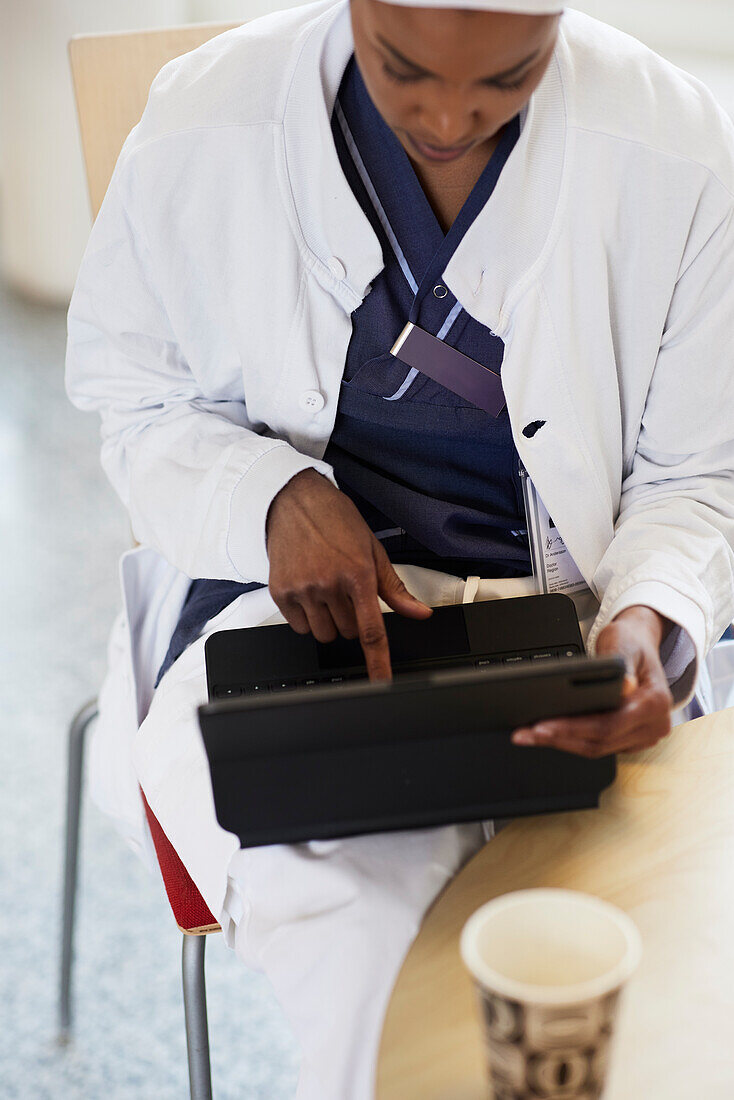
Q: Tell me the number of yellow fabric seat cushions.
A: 0